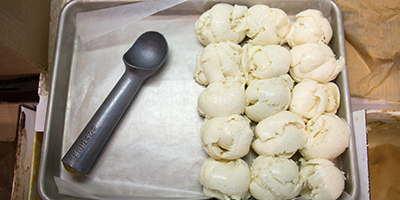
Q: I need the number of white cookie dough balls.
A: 15